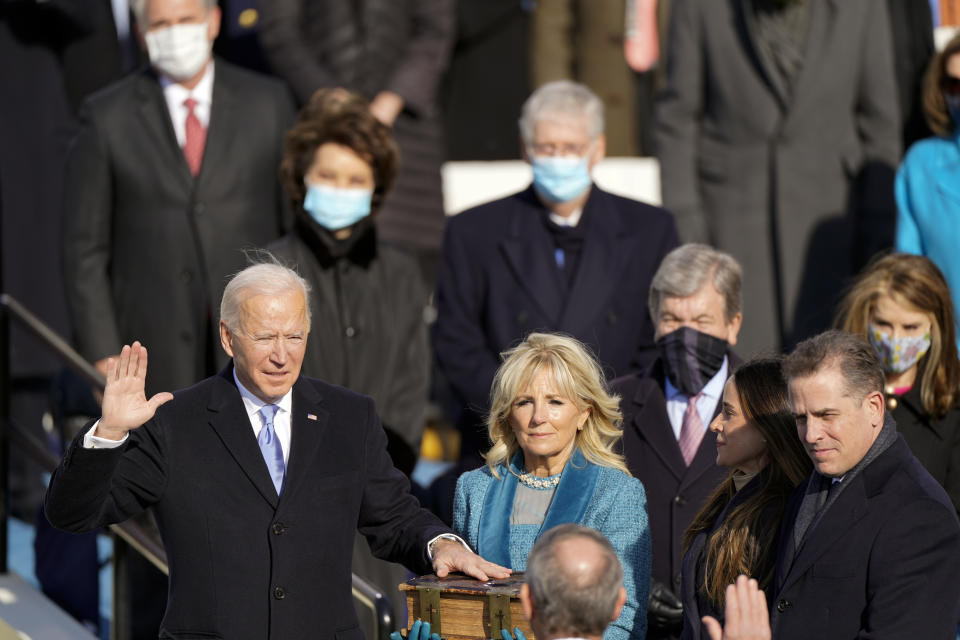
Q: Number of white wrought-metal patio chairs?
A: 0